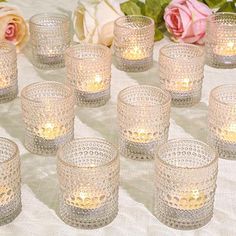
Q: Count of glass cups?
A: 12